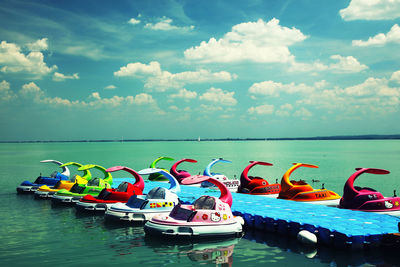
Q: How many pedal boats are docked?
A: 12